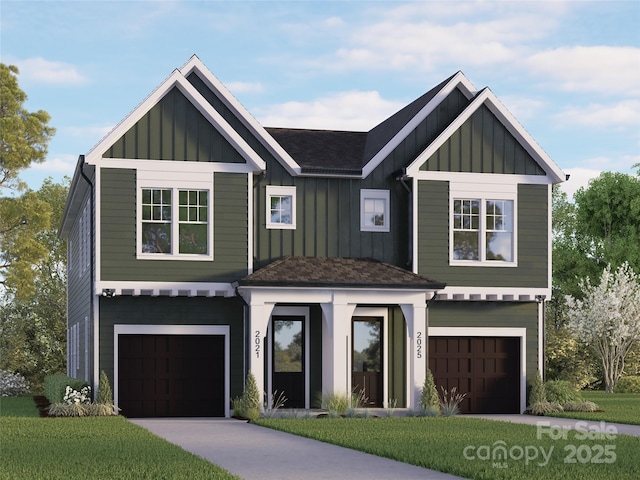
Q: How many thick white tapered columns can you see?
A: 3